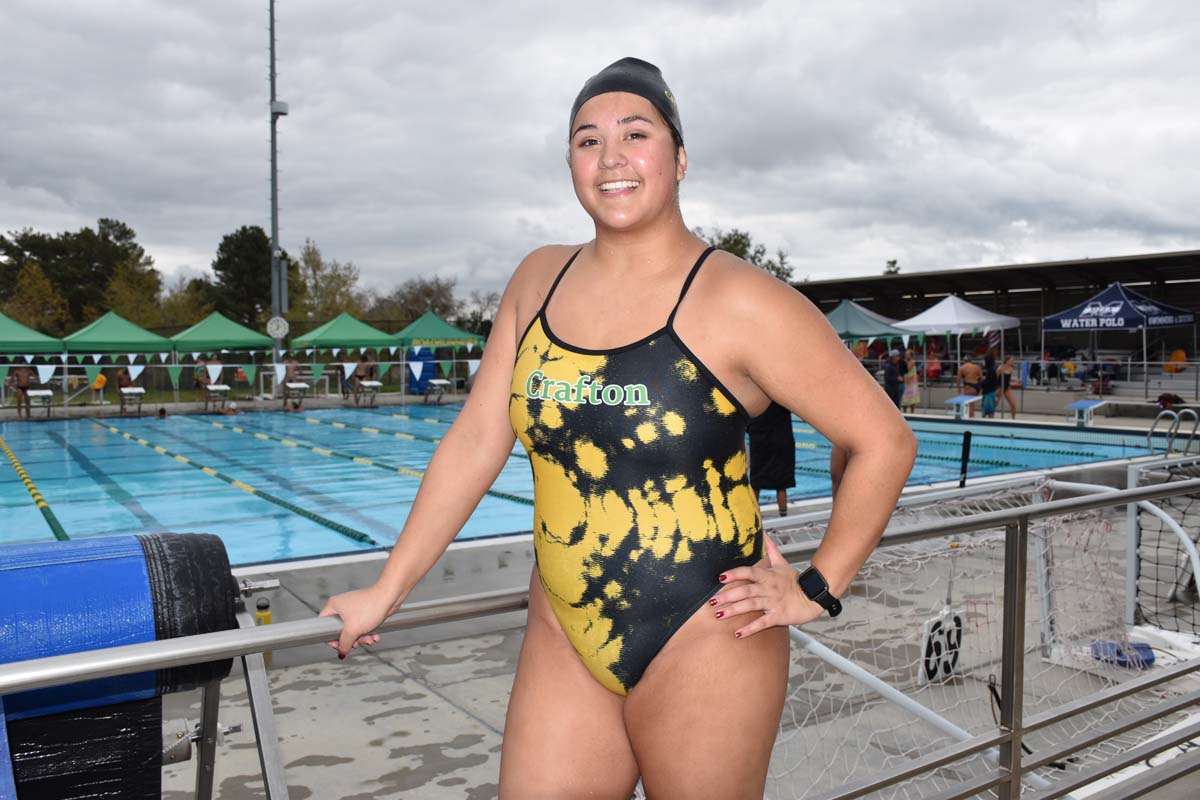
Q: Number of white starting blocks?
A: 6